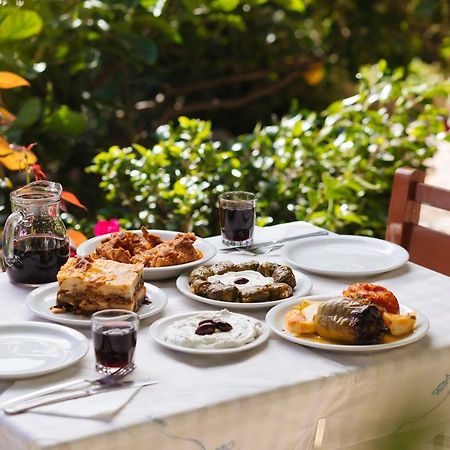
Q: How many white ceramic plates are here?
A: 7